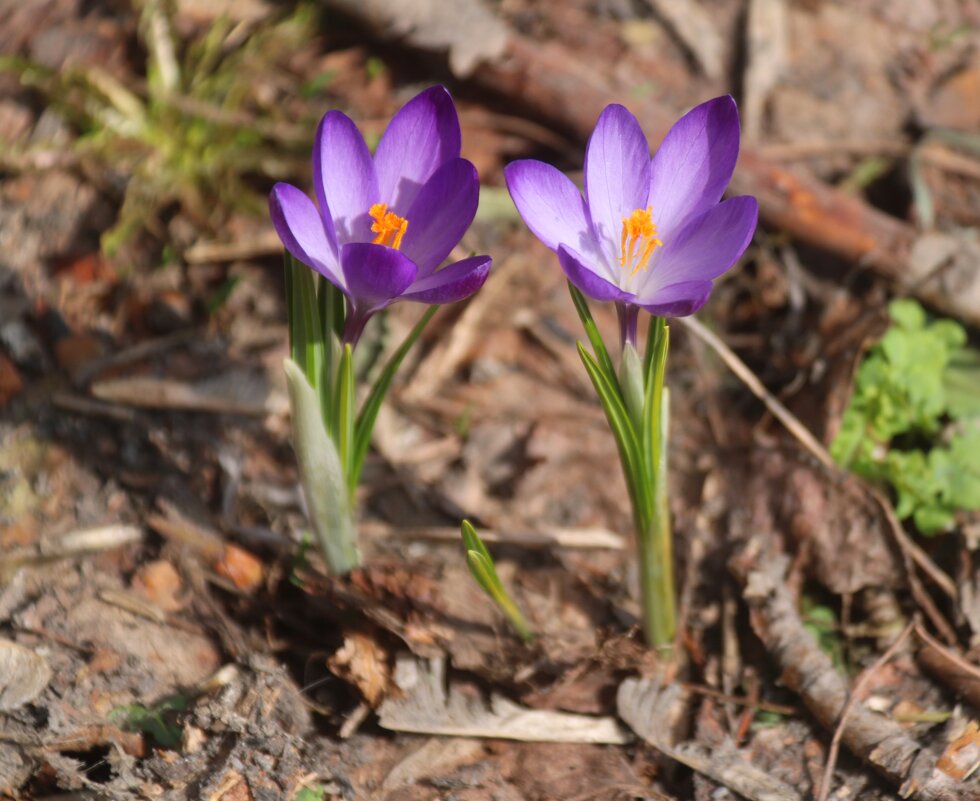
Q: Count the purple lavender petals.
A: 12